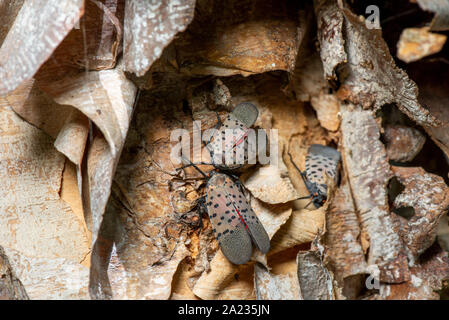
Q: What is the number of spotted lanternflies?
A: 3